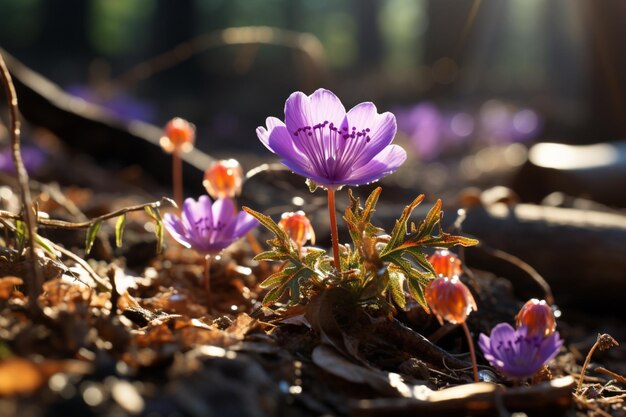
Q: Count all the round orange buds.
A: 6